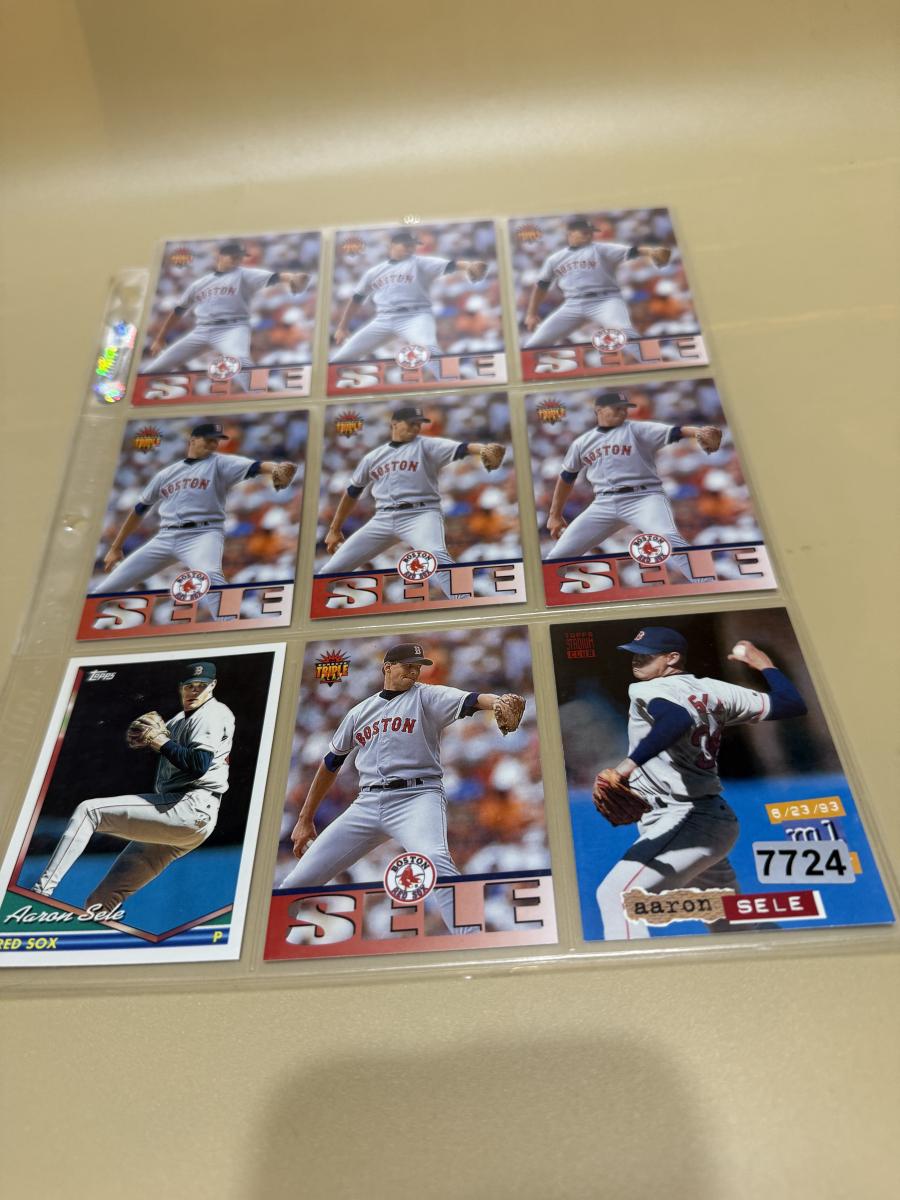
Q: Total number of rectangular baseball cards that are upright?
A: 9